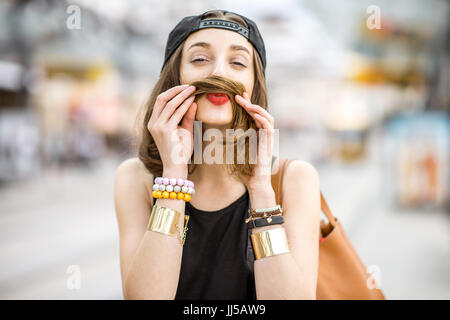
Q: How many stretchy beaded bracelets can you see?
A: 3